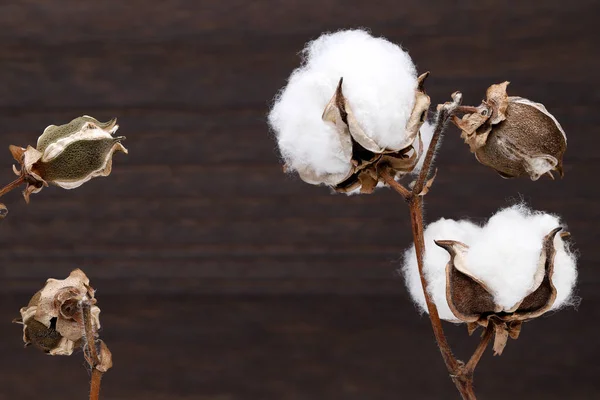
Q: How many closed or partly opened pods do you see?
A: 3